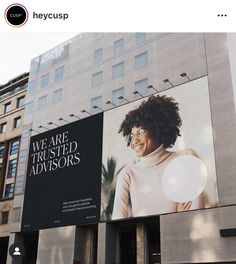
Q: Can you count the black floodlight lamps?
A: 13